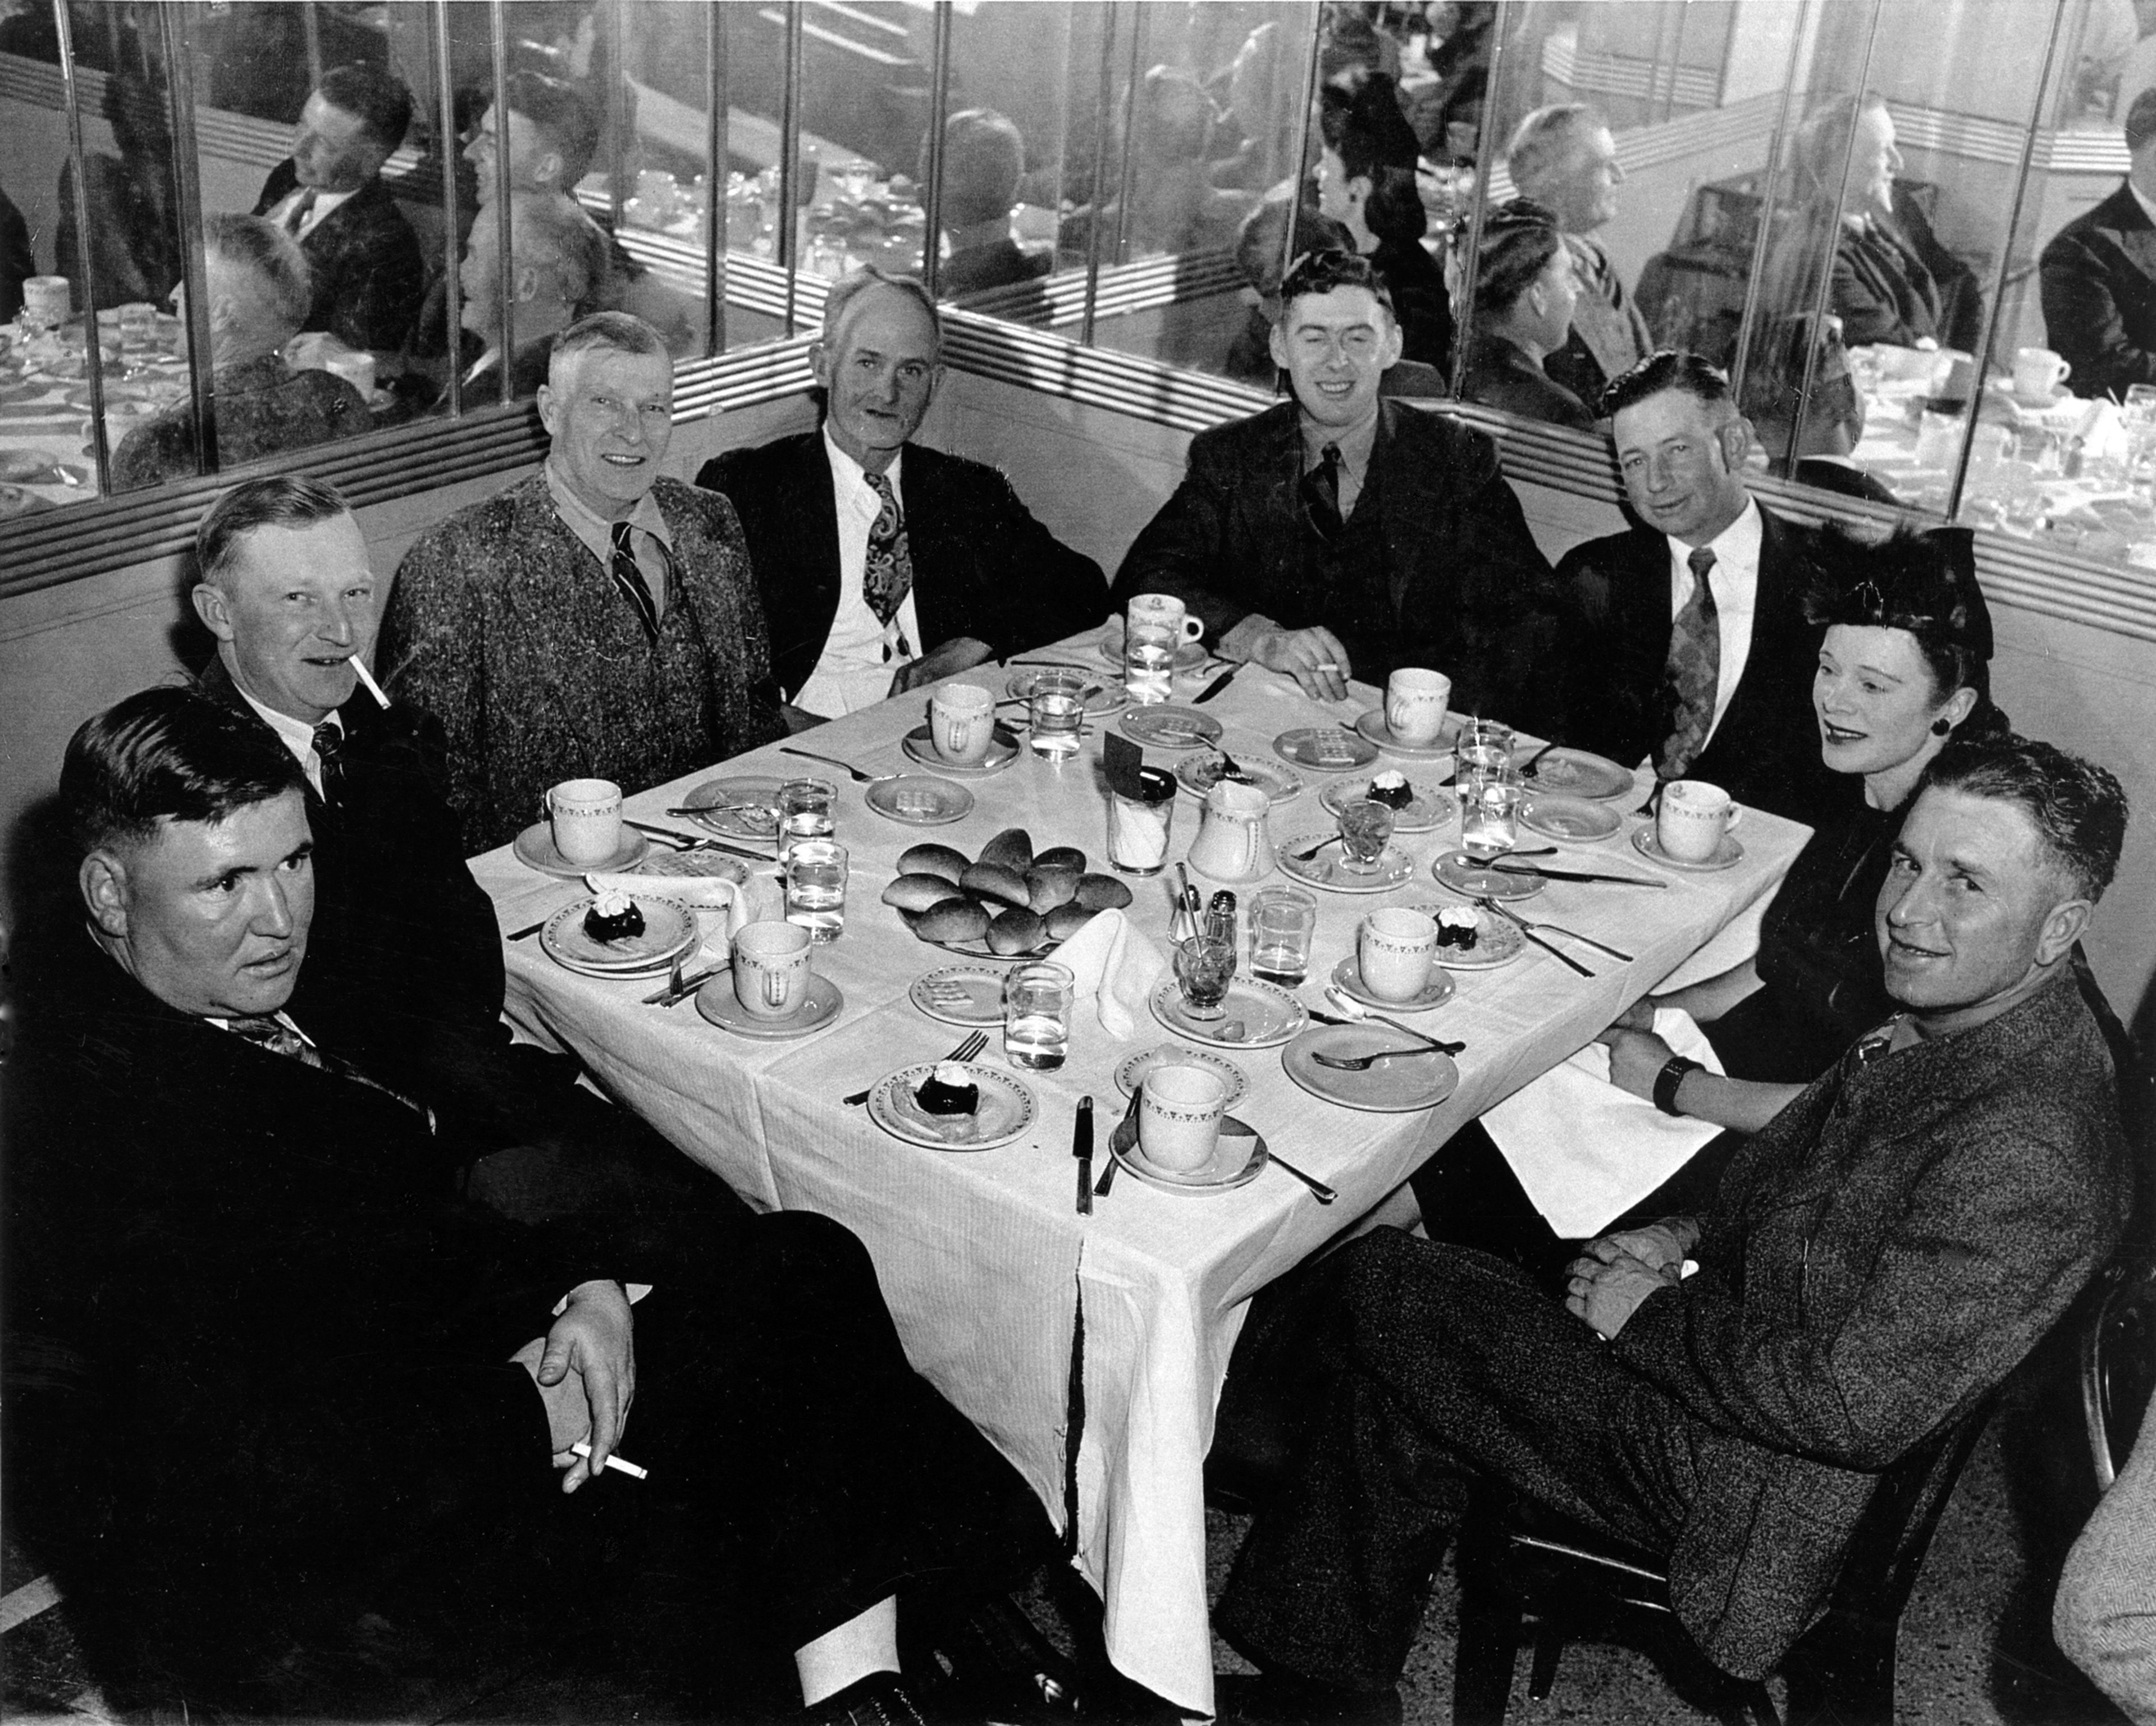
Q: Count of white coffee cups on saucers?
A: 8